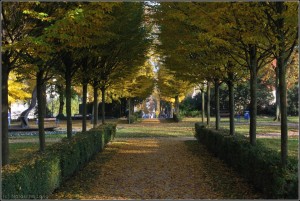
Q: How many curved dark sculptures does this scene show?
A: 1